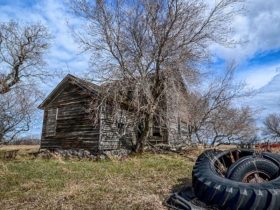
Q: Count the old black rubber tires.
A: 2